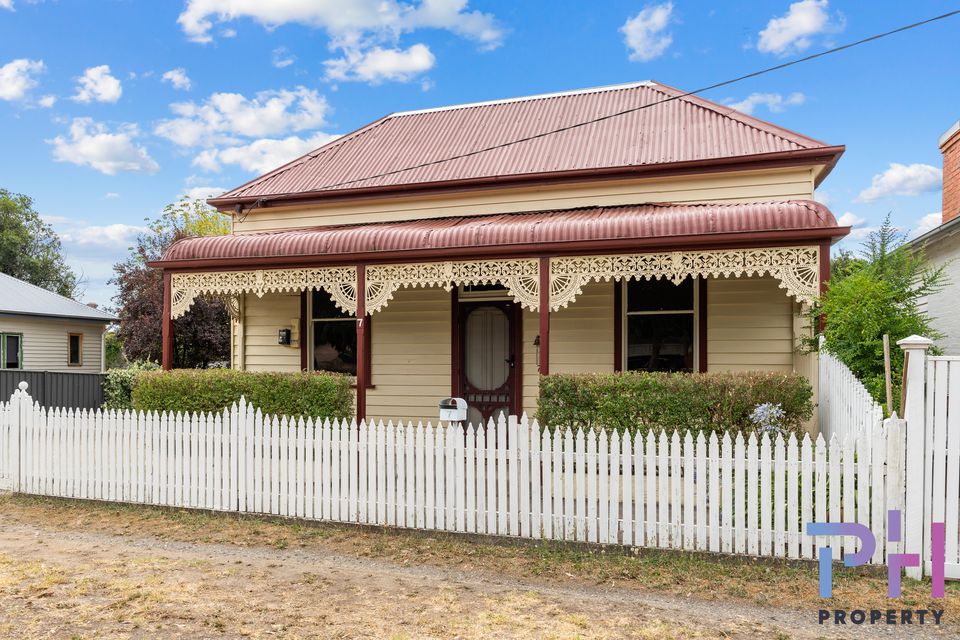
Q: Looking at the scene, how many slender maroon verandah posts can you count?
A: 4